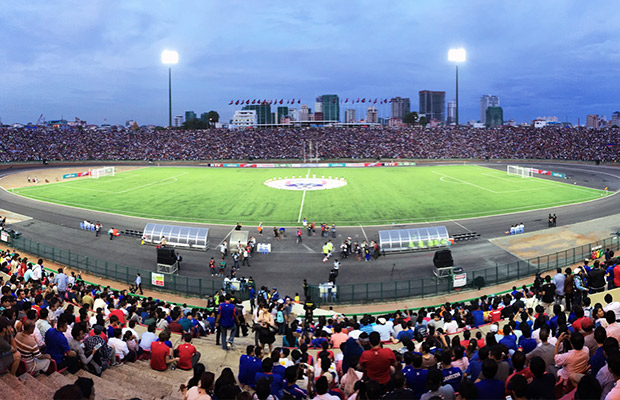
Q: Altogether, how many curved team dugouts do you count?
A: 2